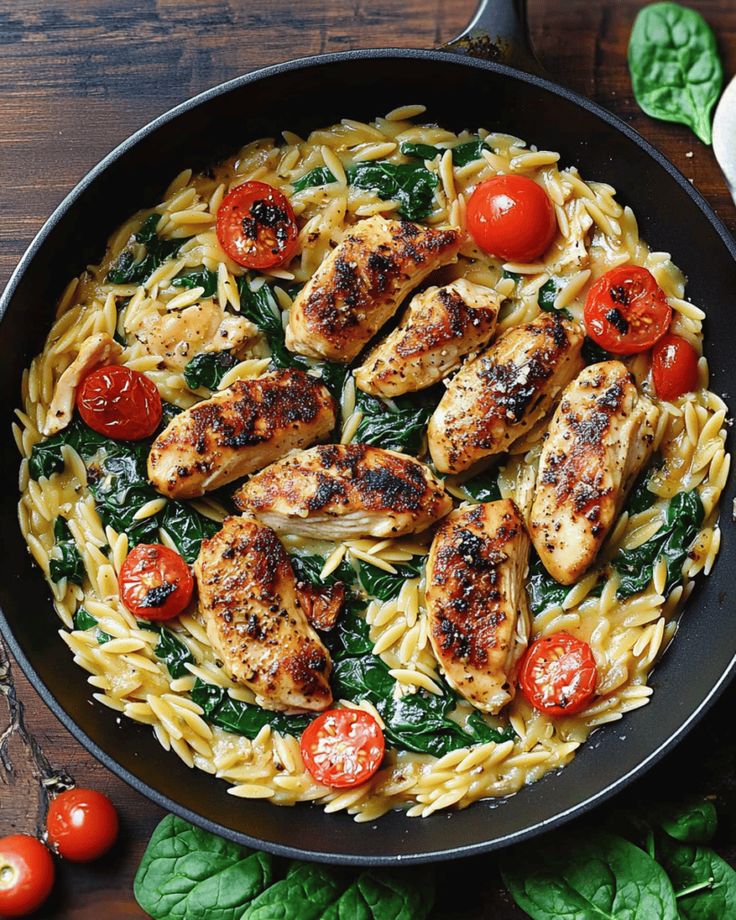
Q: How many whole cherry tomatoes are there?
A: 5